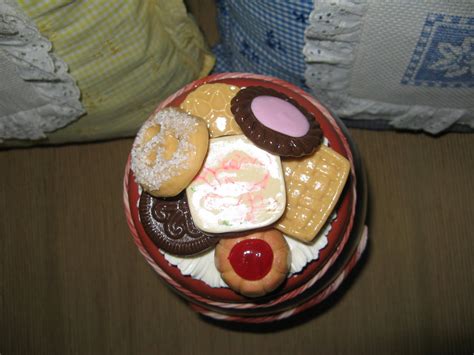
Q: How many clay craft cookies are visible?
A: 7